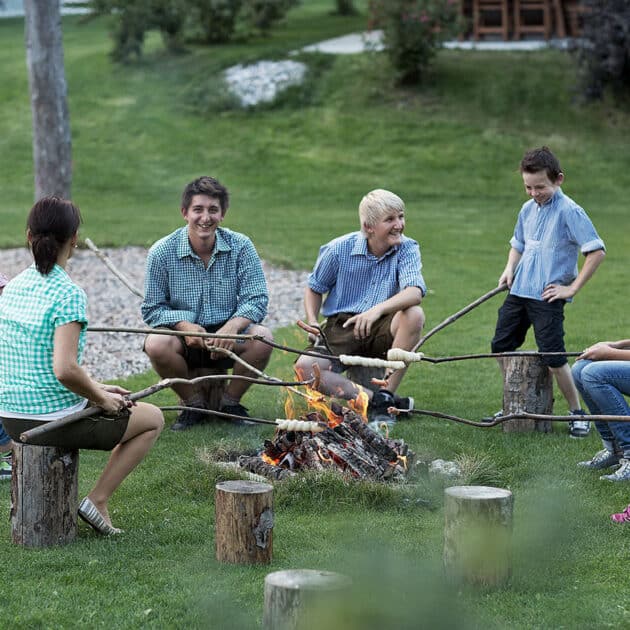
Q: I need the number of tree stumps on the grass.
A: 7